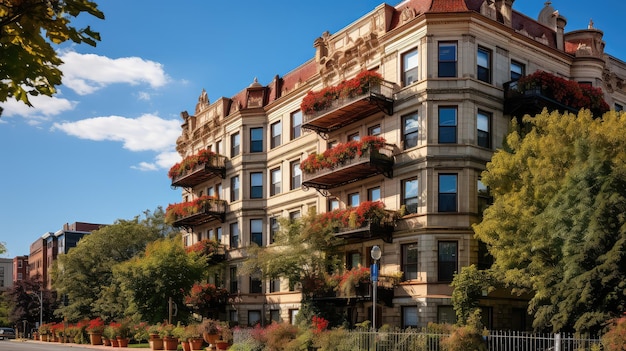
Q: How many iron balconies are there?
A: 9